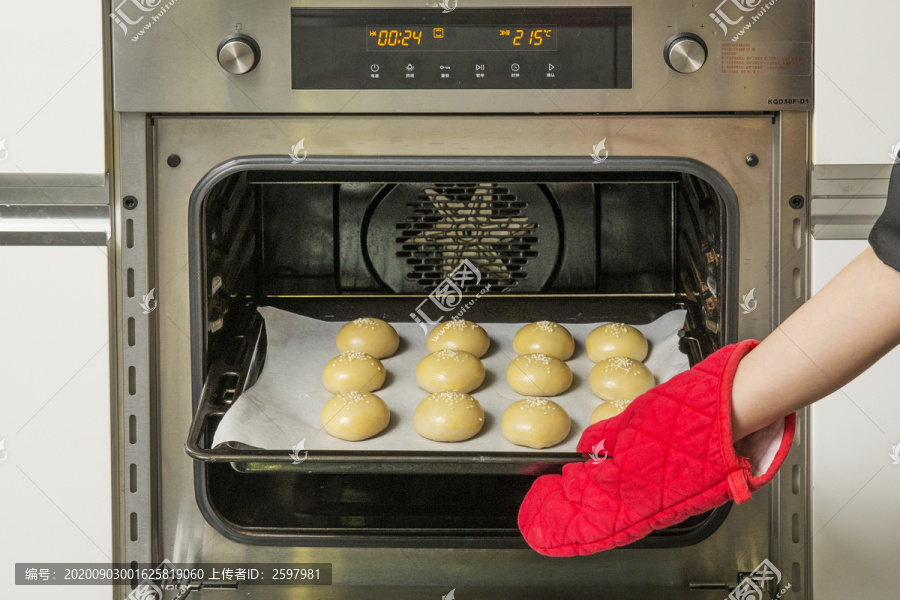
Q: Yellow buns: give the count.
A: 12